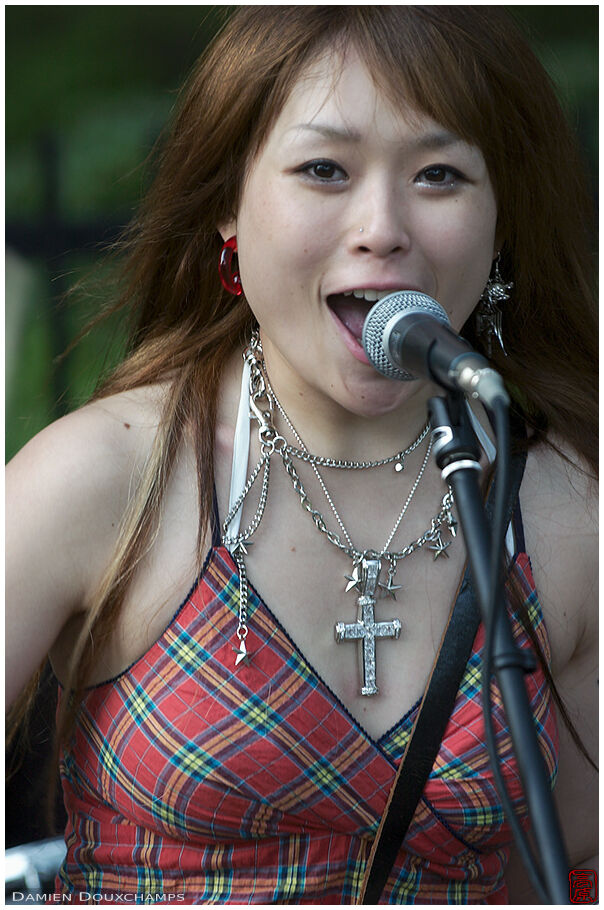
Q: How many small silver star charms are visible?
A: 6